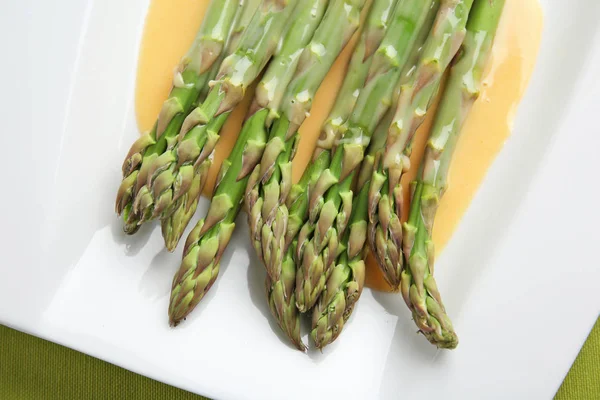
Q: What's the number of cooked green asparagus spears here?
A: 10